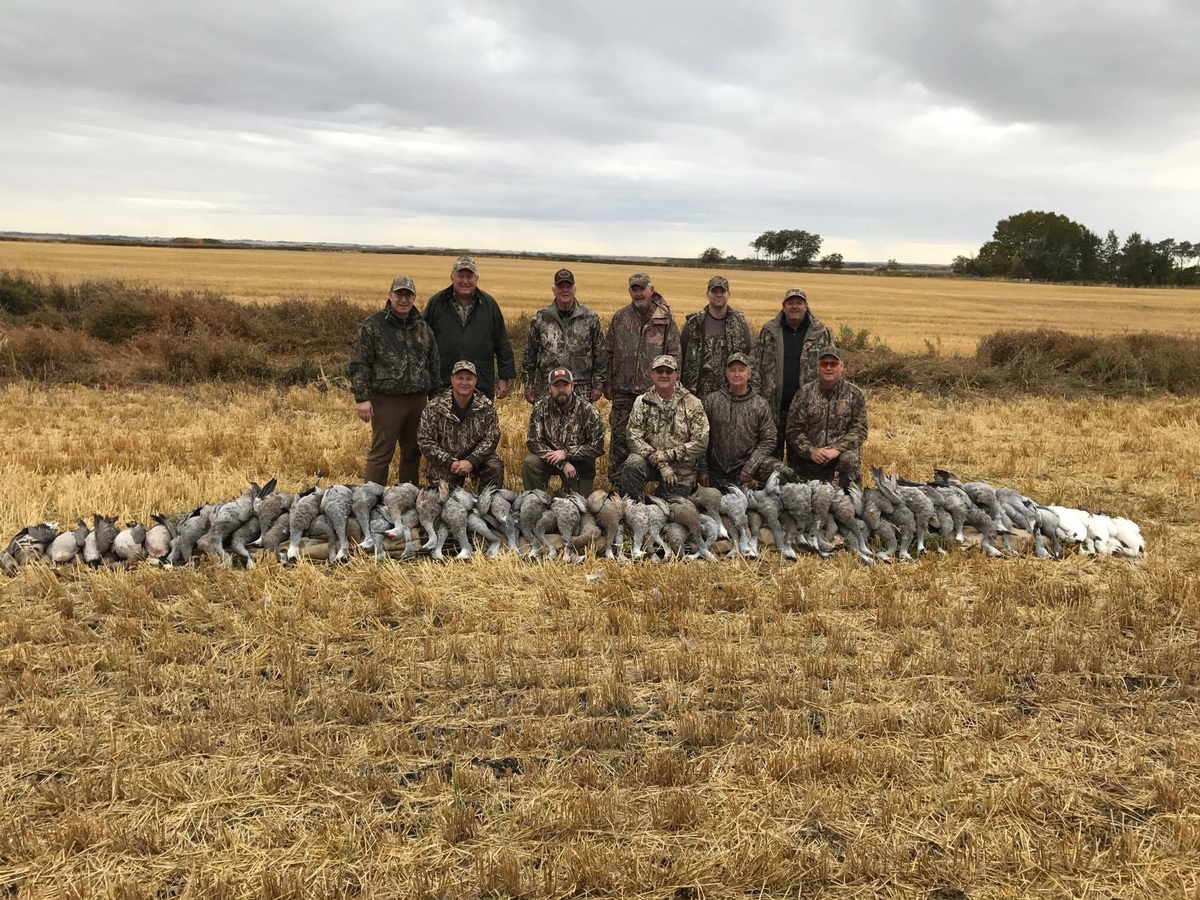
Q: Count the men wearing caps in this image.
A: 11